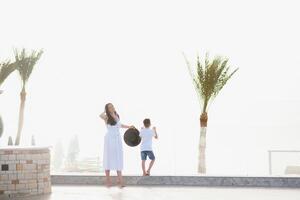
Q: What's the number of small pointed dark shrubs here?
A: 2